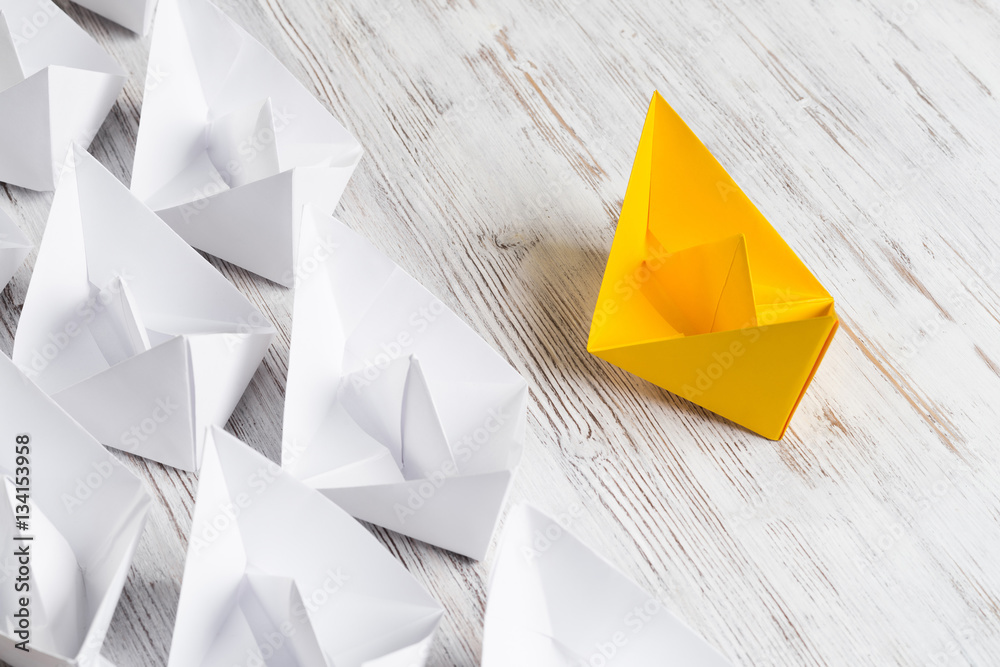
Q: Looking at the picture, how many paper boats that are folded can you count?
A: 10